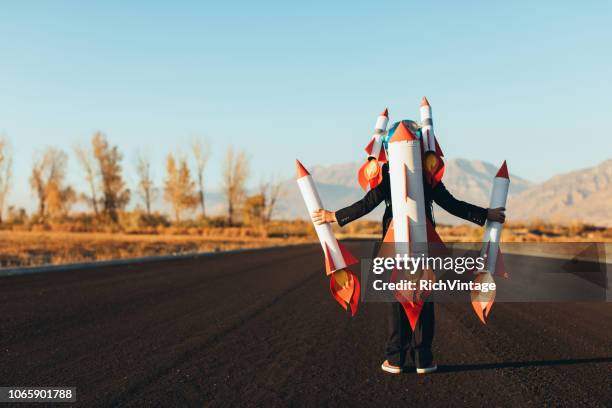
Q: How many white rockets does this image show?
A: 5